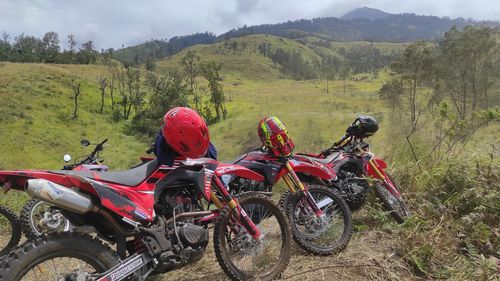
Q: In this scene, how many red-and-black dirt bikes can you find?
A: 3